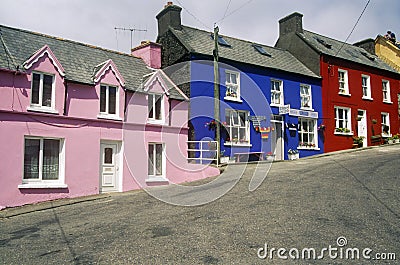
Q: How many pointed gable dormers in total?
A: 3